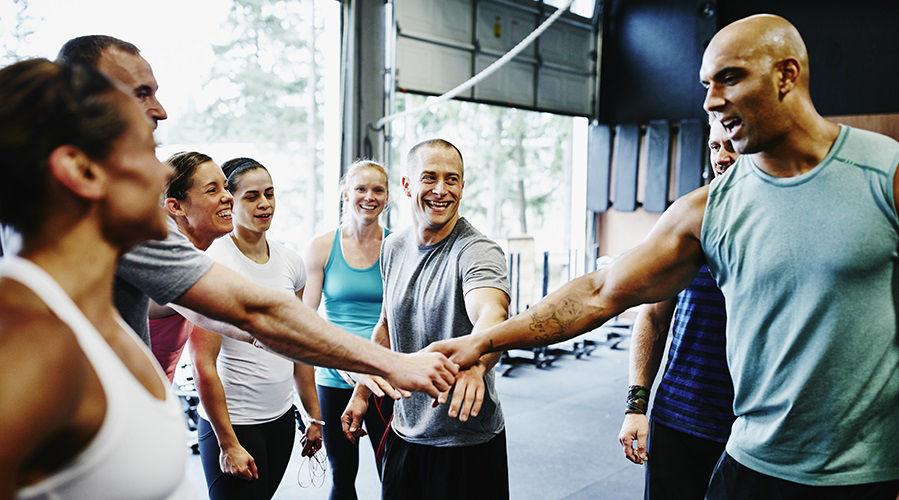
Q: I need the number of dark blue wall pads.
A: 4